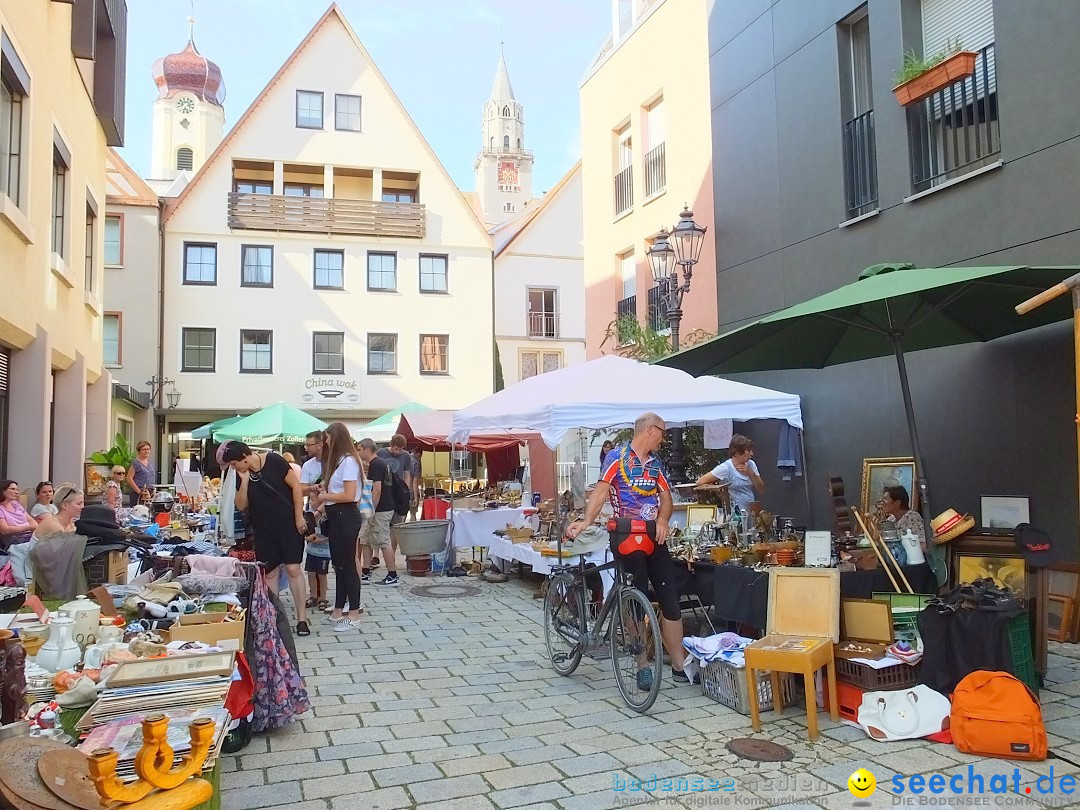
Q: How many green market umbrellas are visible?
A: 4